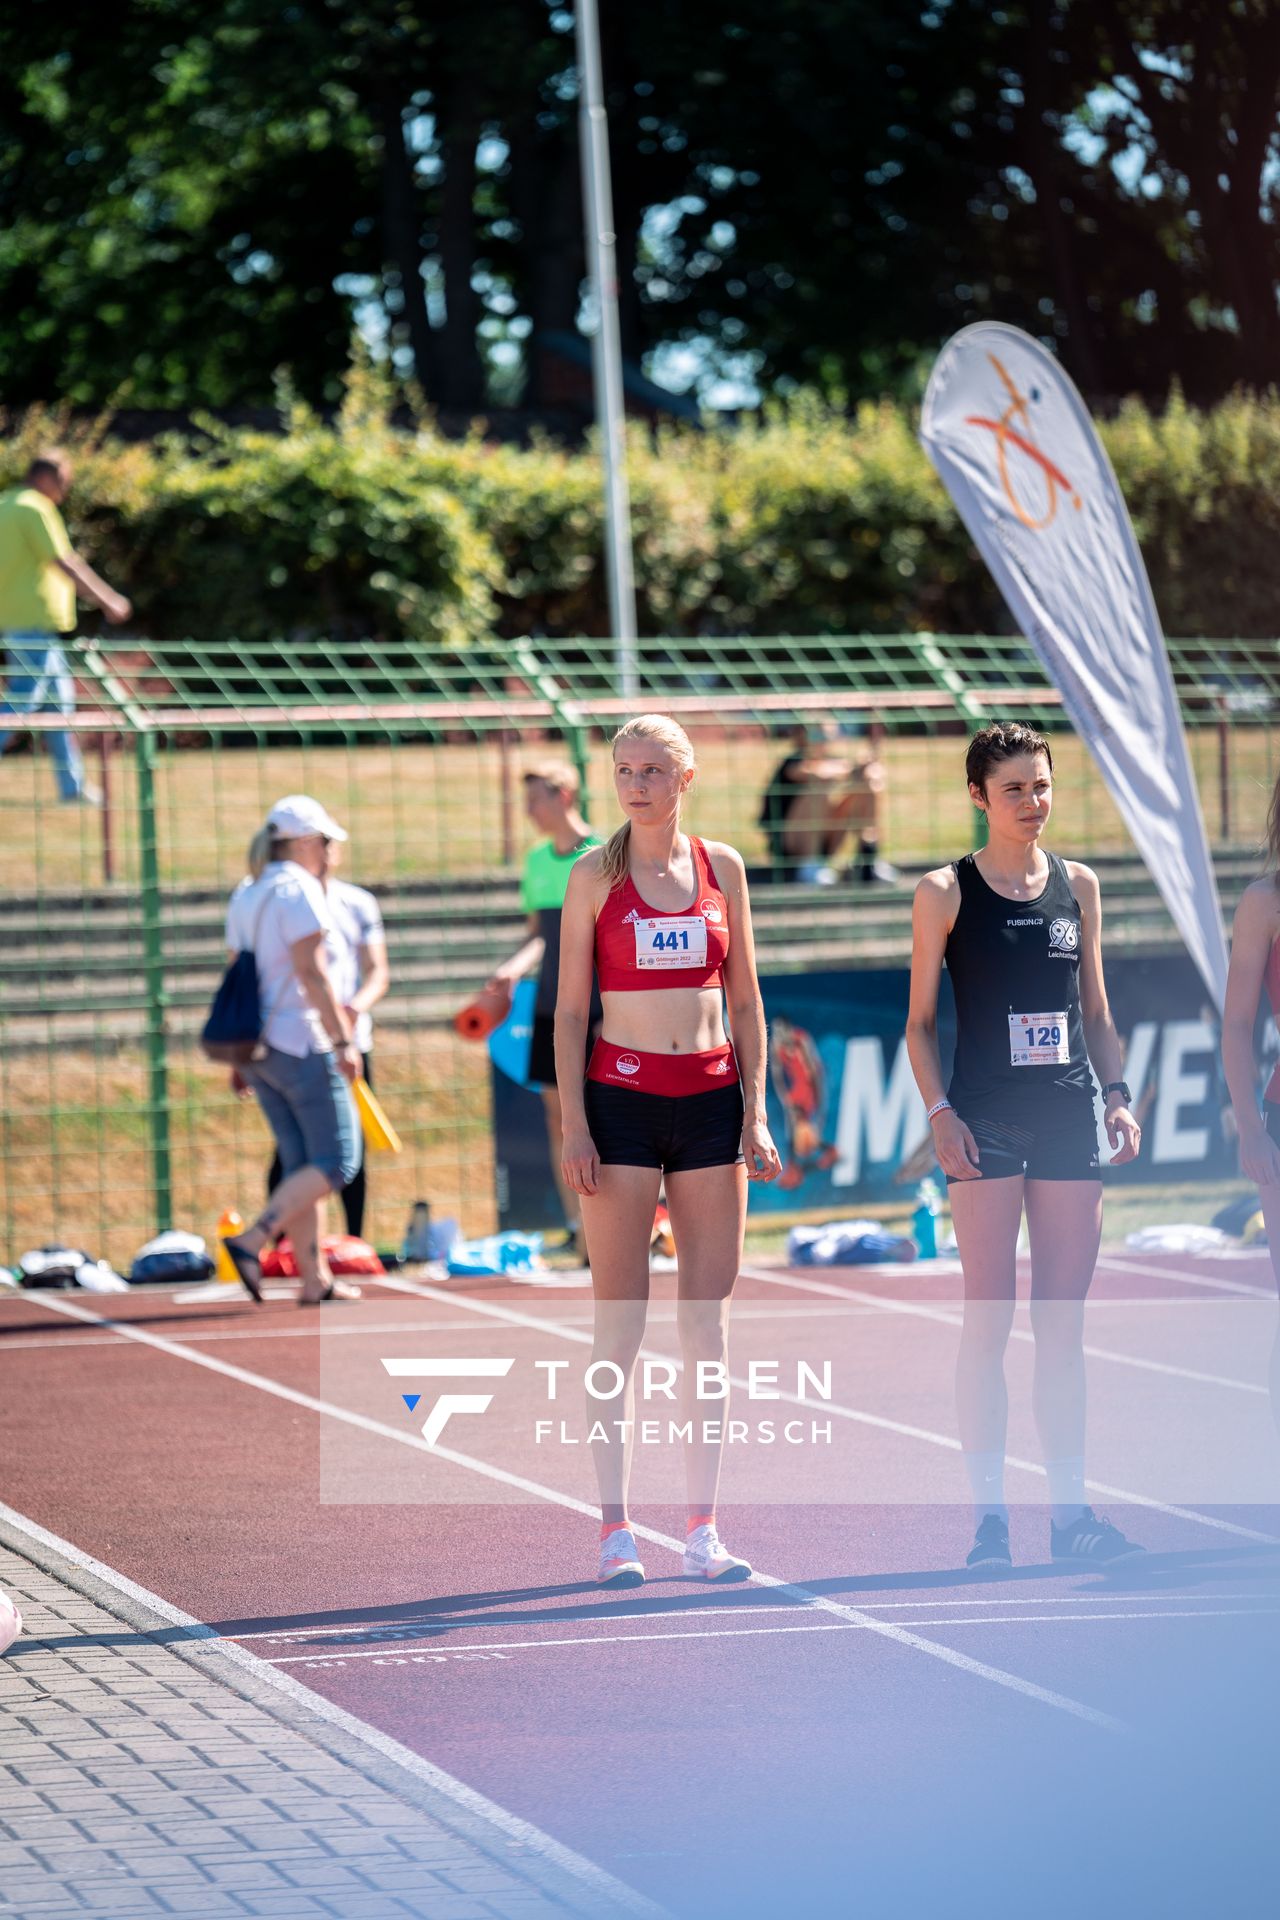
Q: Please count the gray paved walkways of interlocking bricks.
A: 1